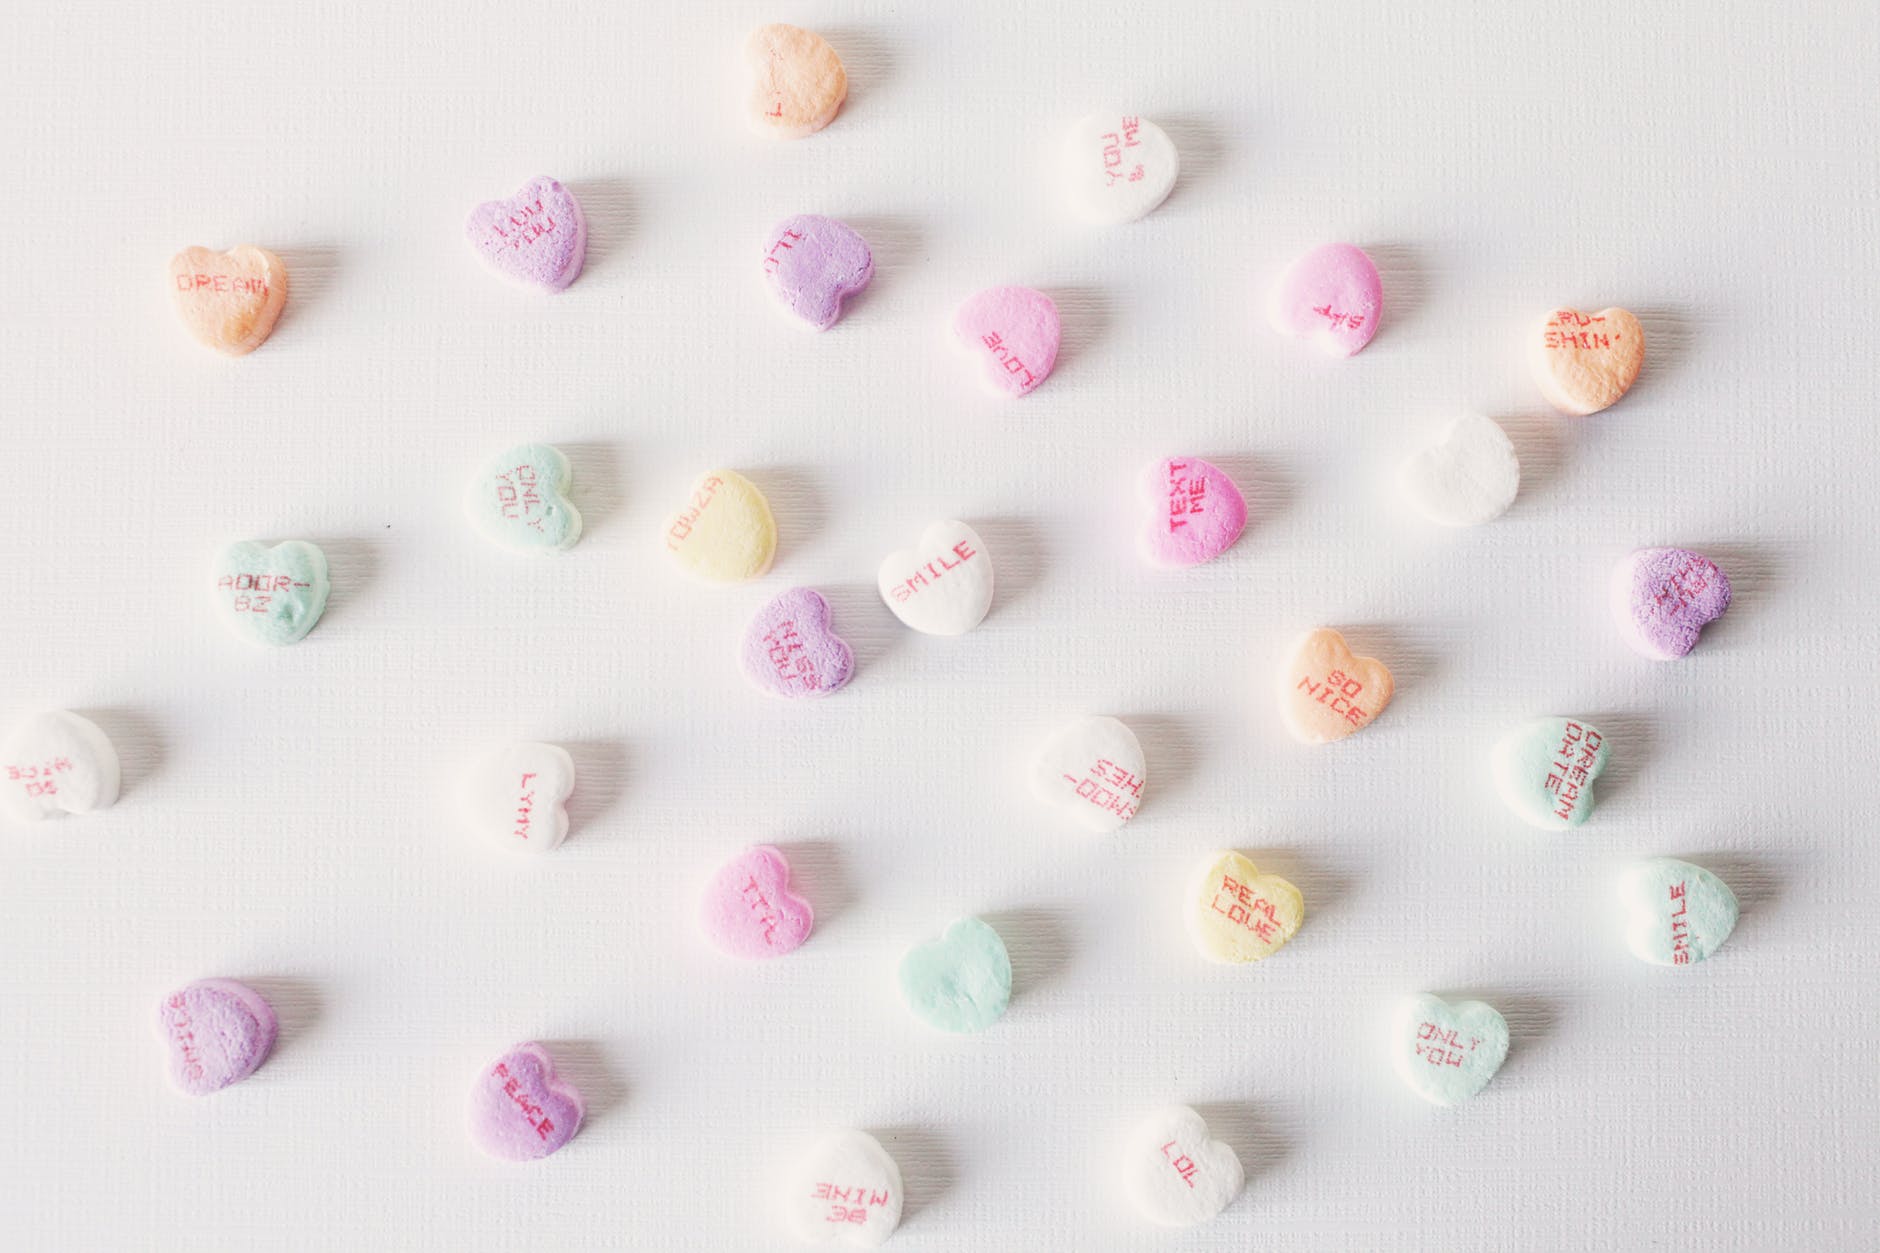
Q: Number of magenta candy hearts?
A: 4